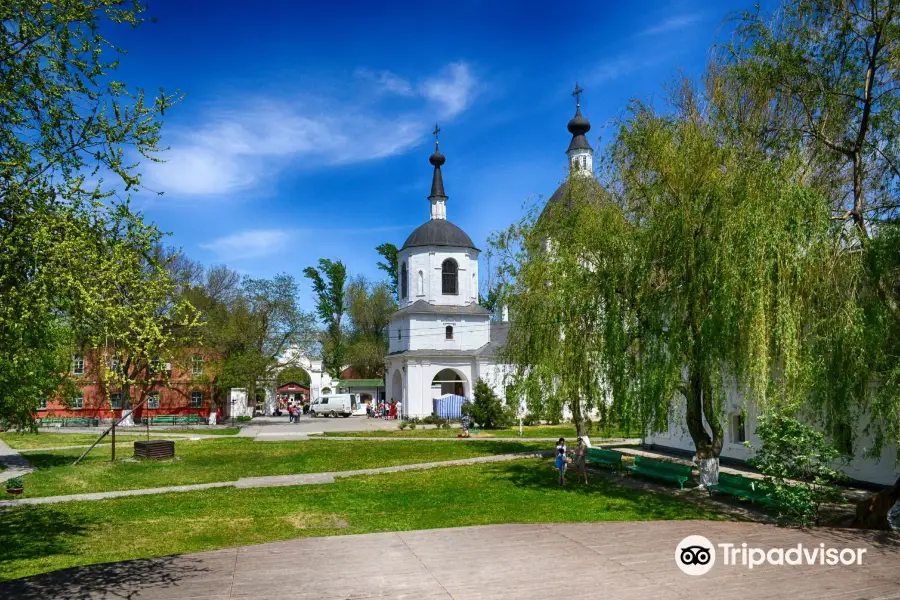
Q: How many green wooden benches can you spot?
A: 7